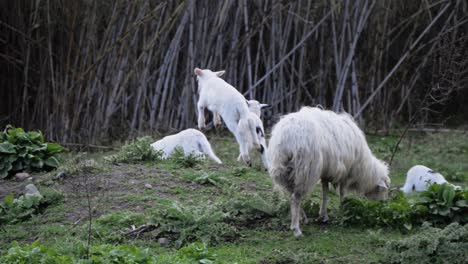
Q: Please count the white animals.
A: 5